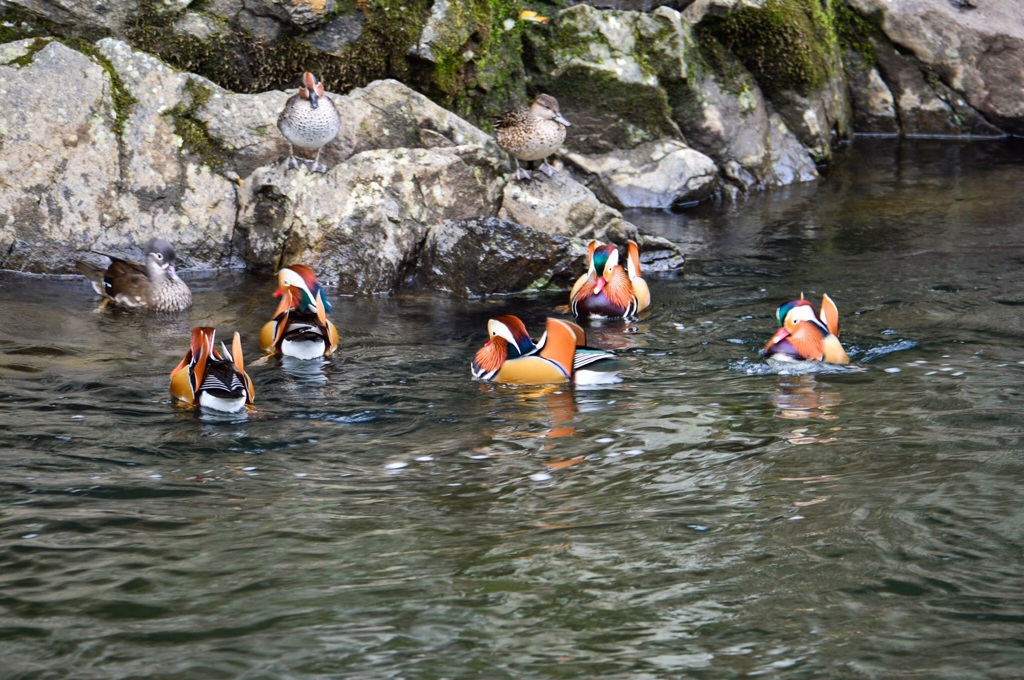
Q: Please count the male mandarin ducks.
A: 5